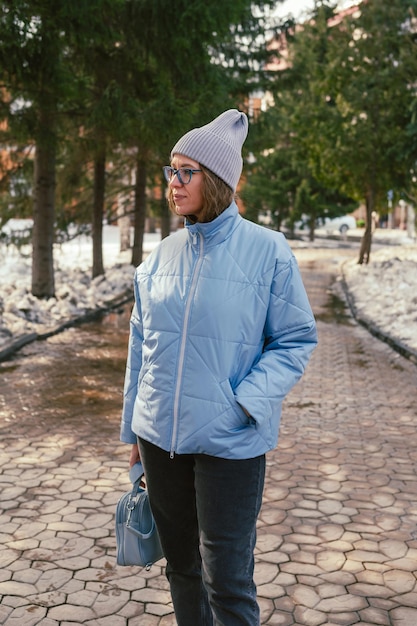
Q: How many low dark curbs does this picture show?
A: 2